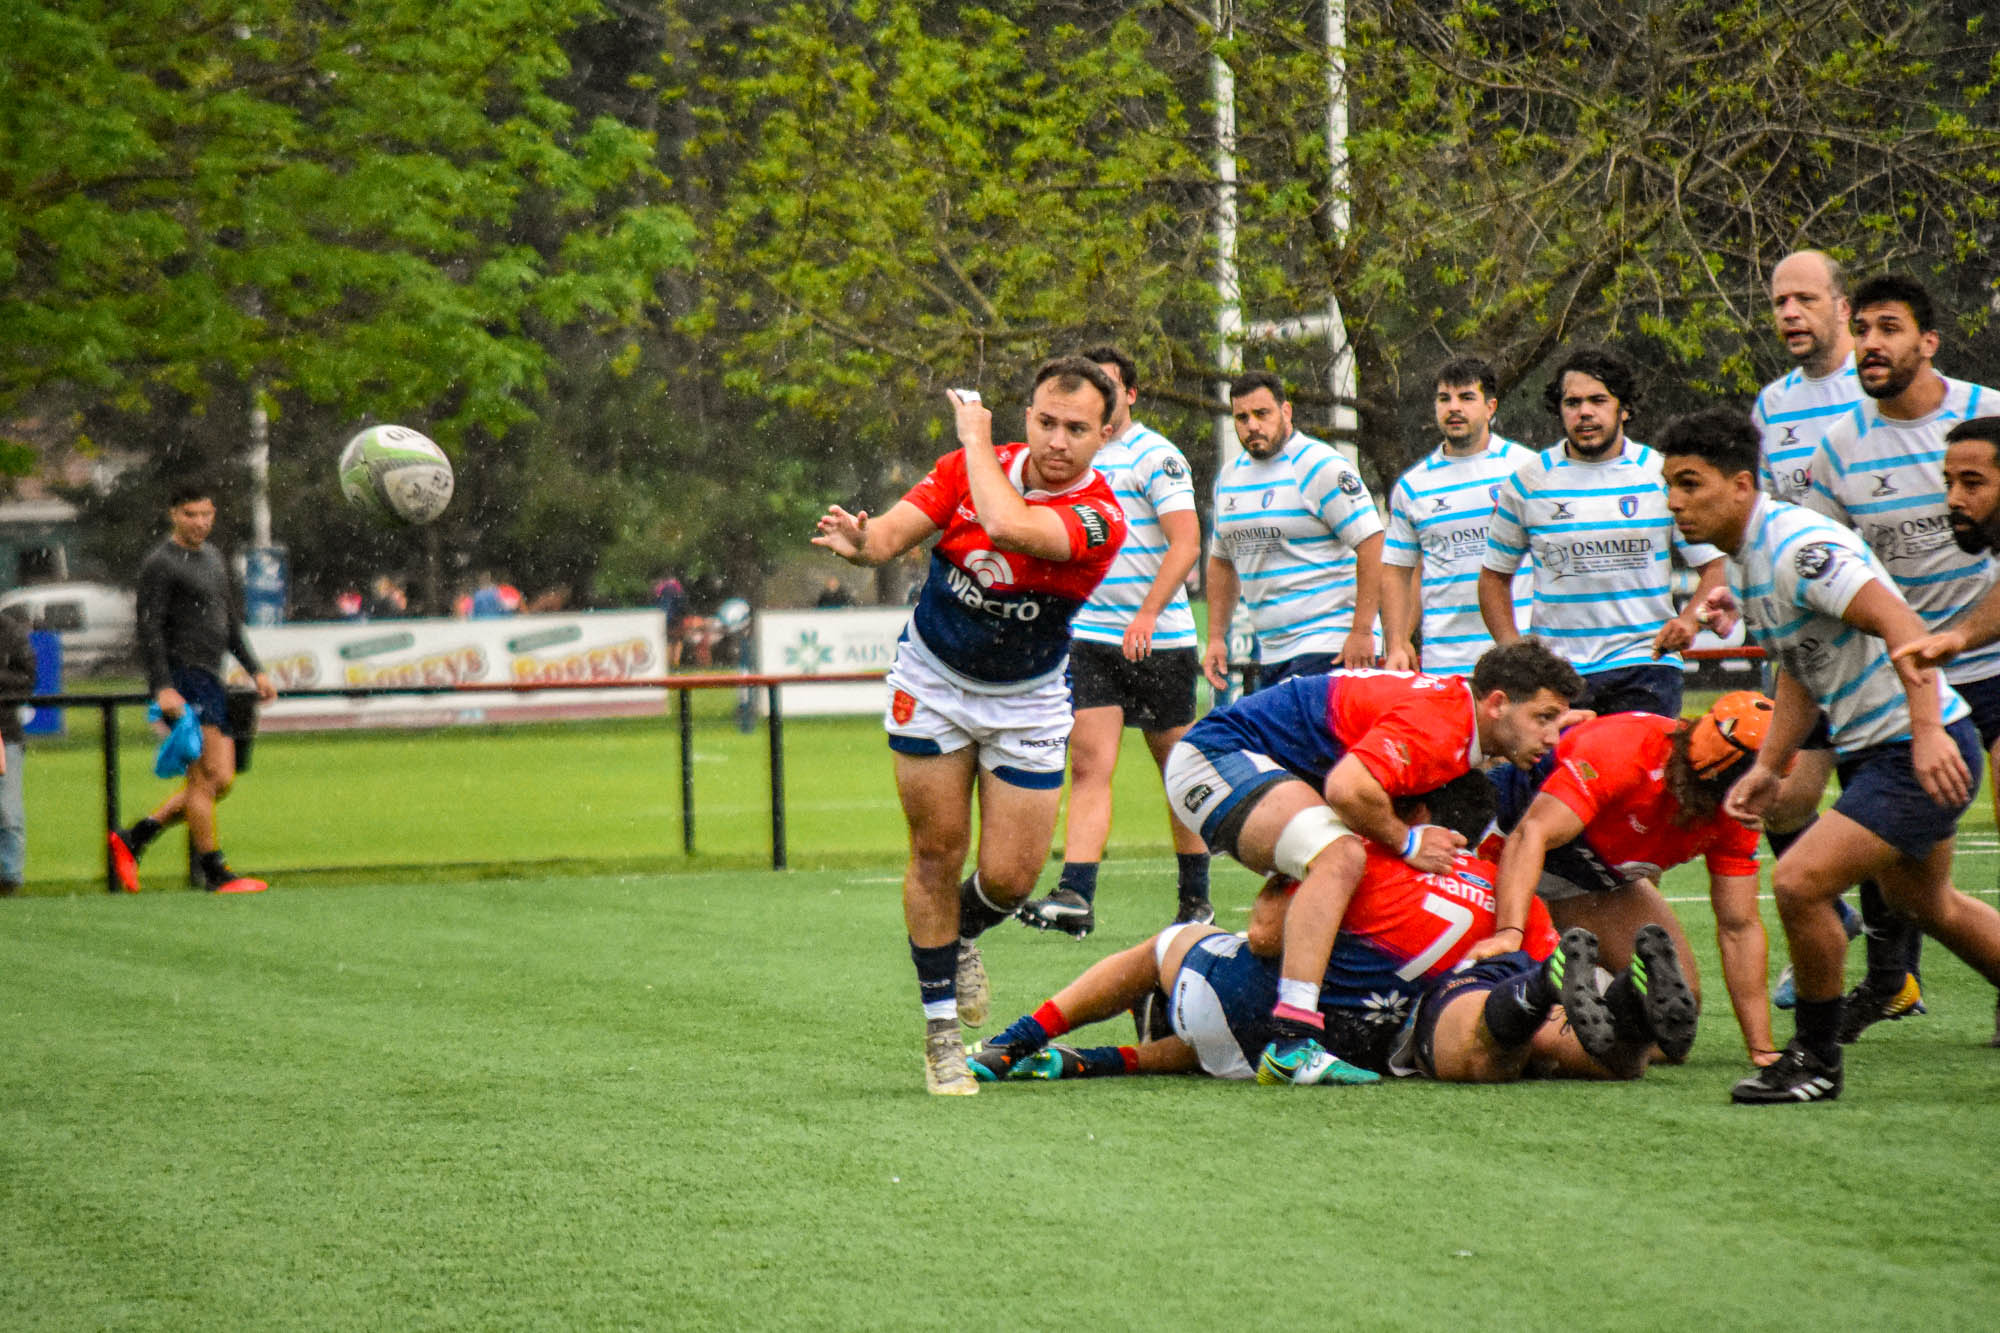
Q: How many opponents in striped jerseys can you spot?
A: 8